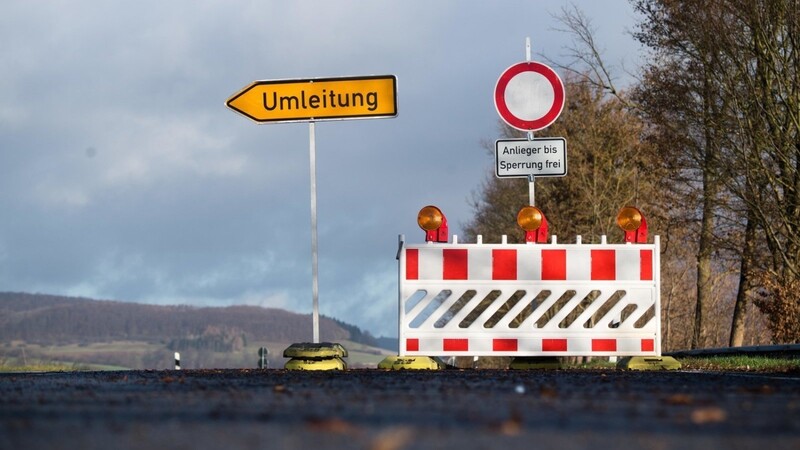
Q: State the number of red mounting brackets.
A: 3